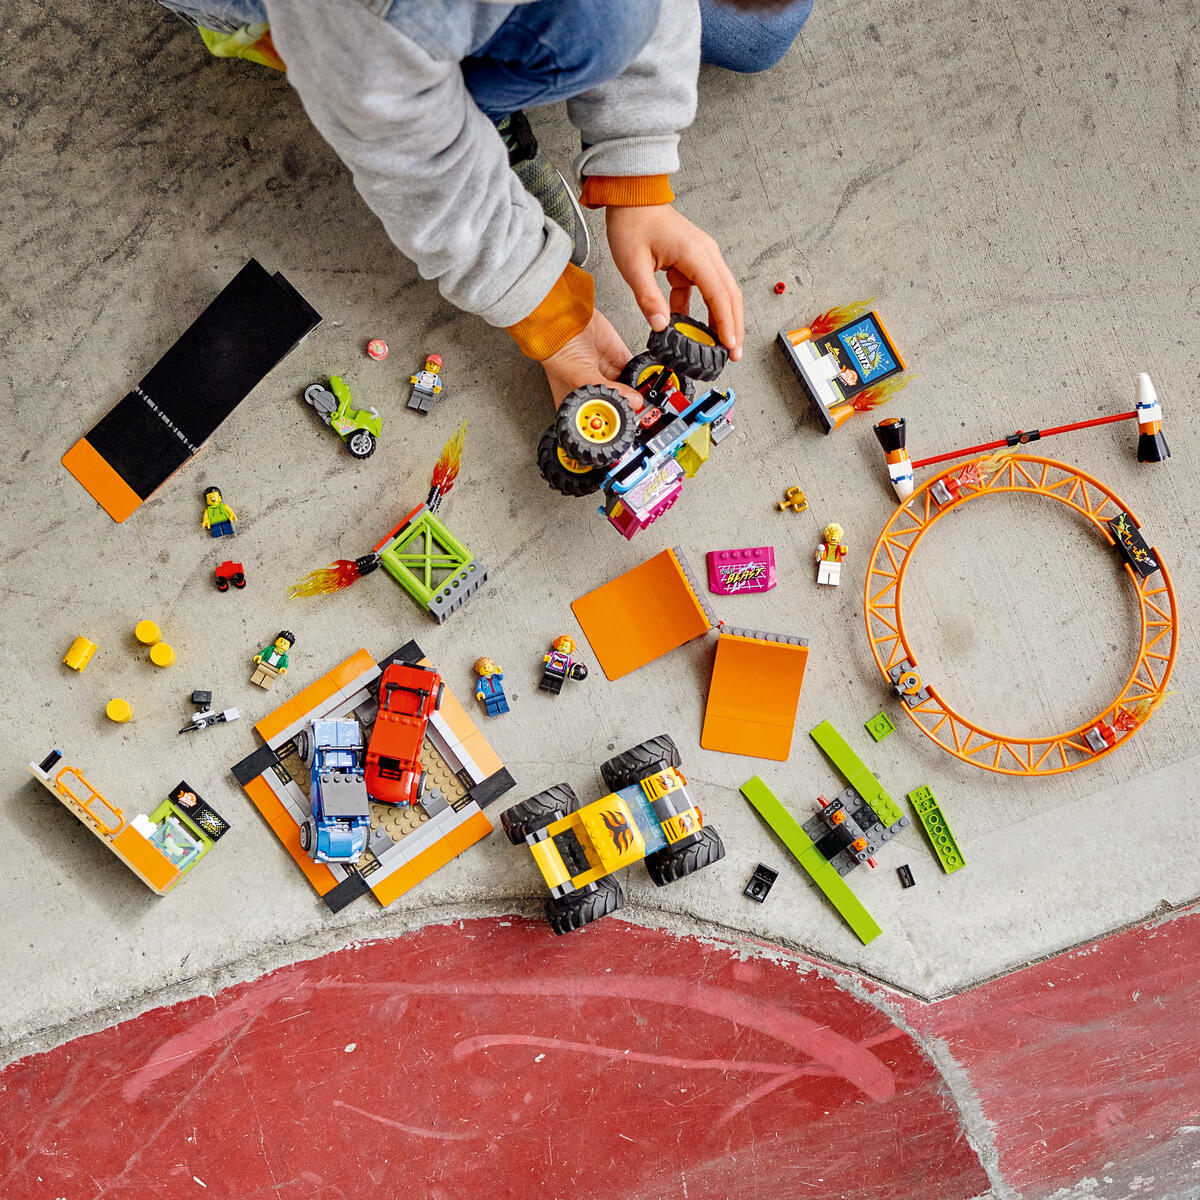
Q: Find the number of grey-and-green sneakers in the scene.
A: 1